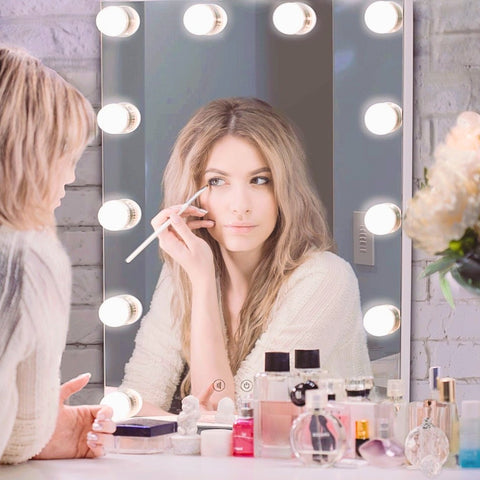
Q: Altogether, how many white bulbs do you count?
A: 11